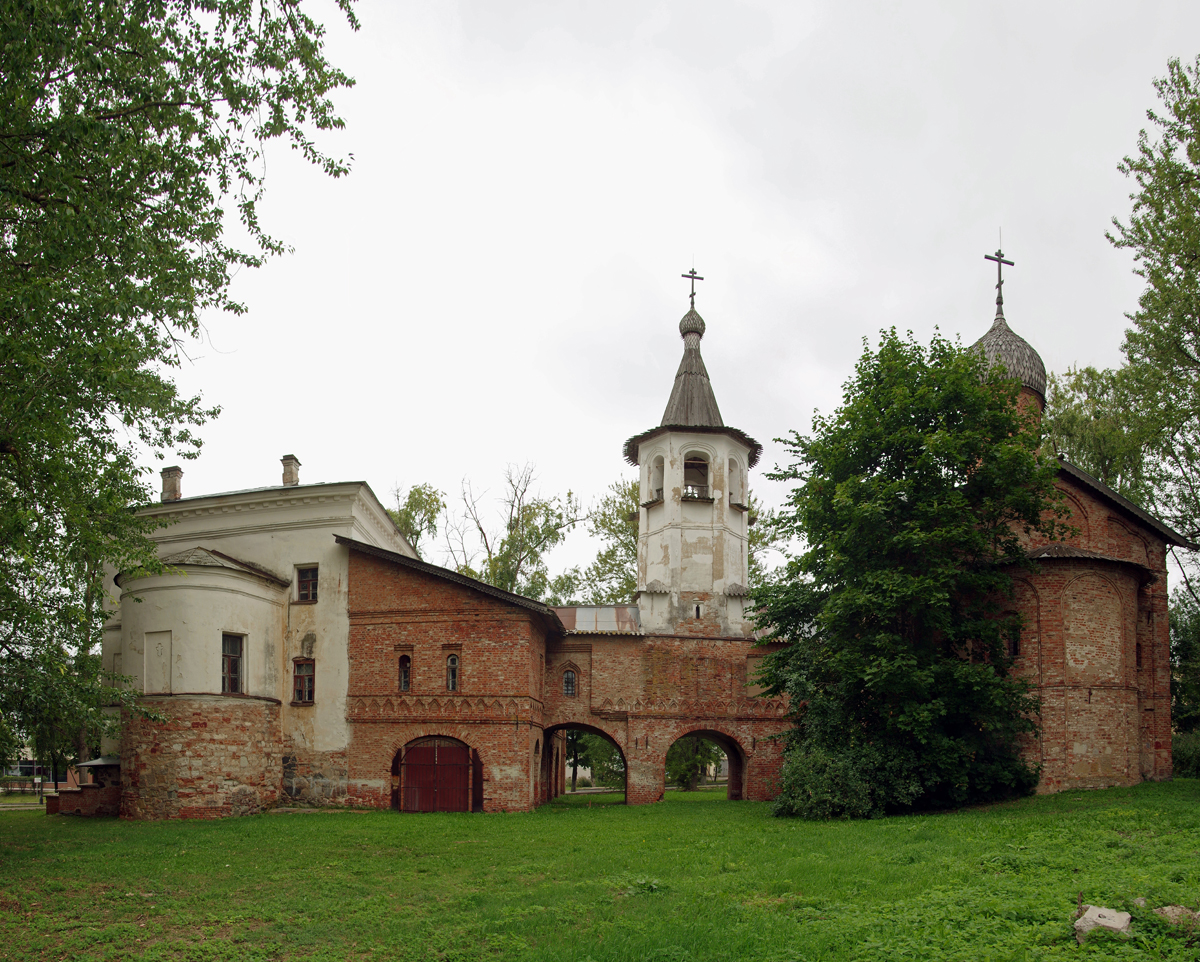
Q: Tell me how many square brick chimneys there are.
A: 2